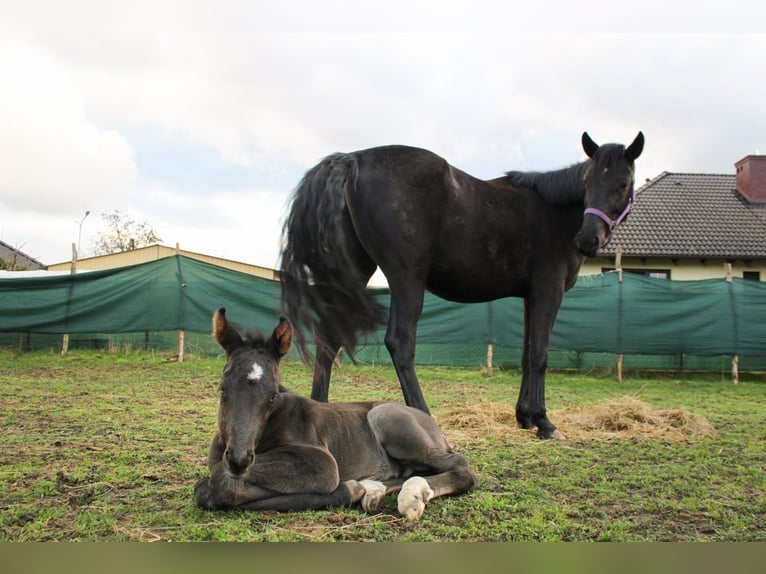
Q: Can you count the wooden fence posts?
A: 5